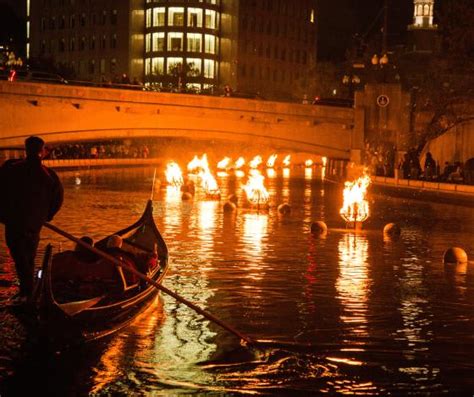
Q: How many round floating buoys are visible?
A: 7